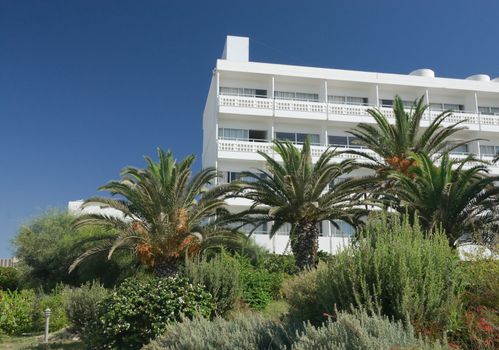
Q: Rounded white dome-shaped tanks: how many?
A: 2